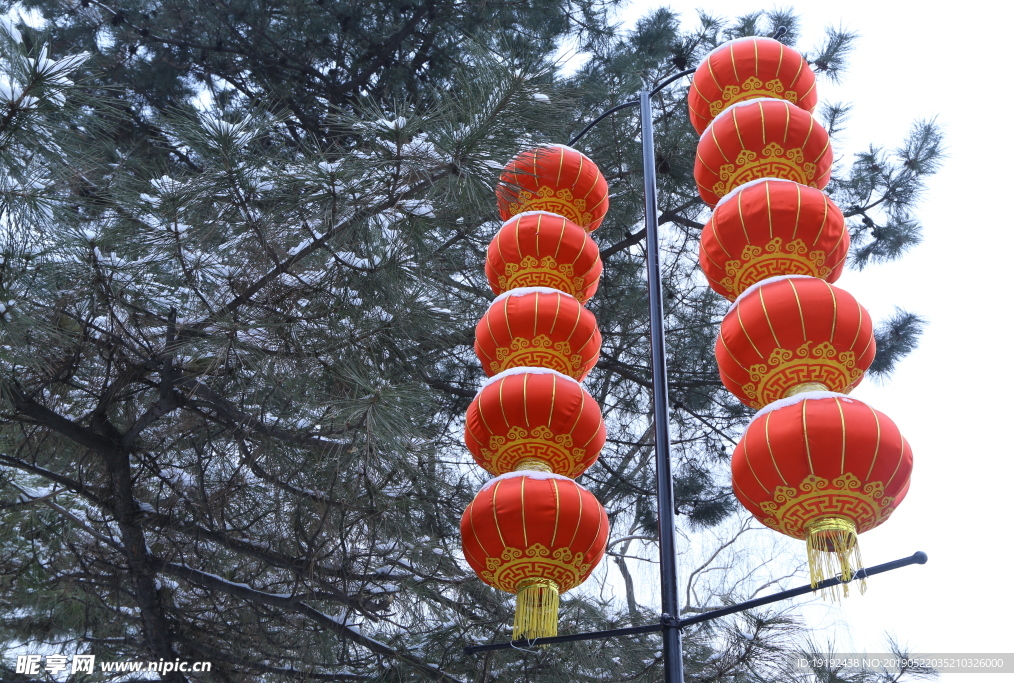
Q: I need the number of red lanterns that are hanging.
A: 10